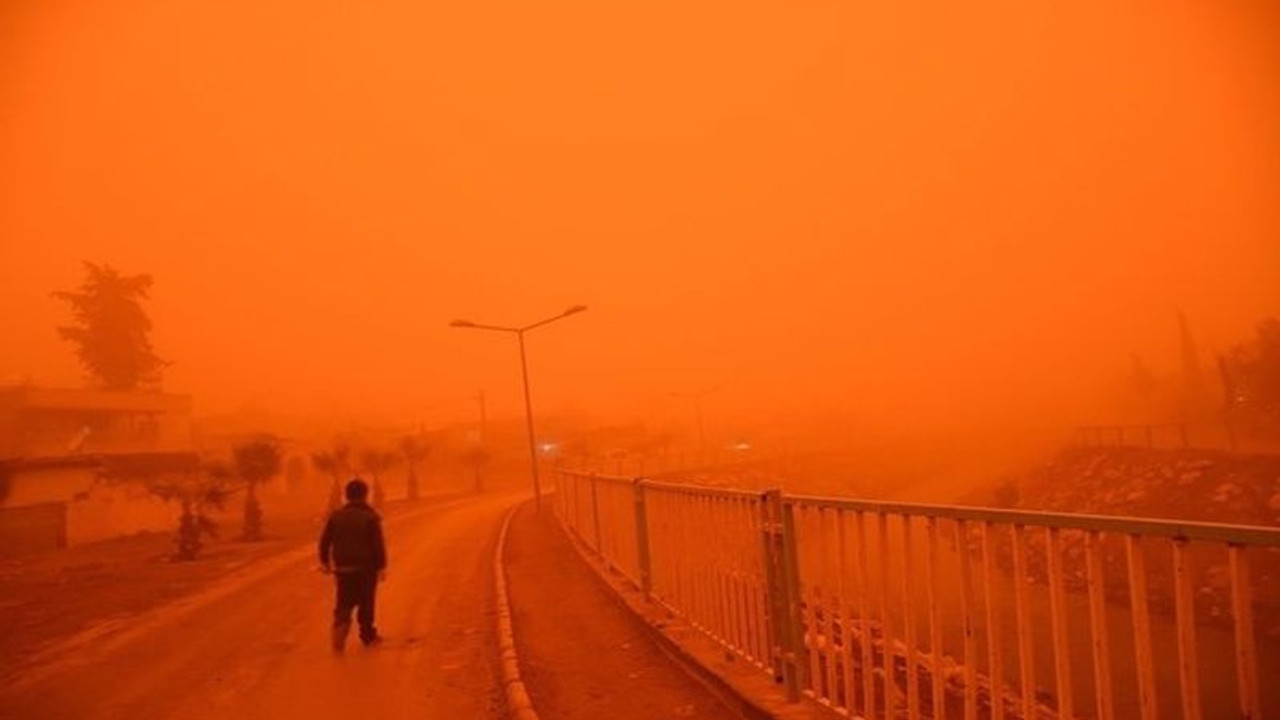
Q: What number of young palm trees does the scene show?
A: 6